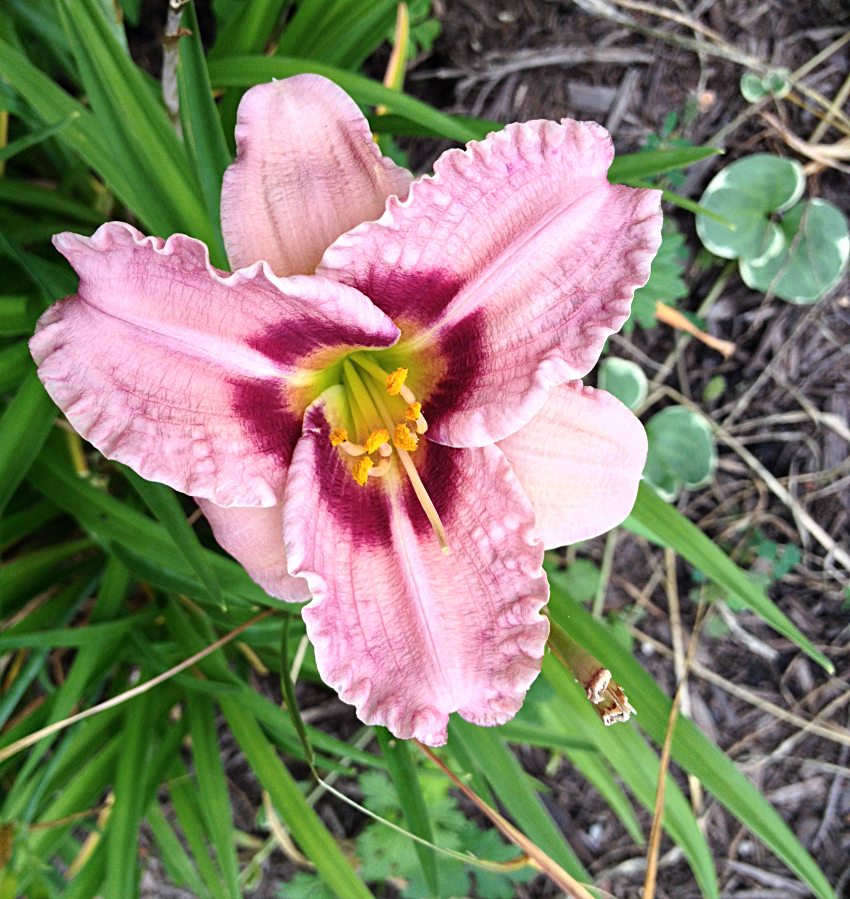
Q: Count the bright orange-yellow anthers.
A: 6